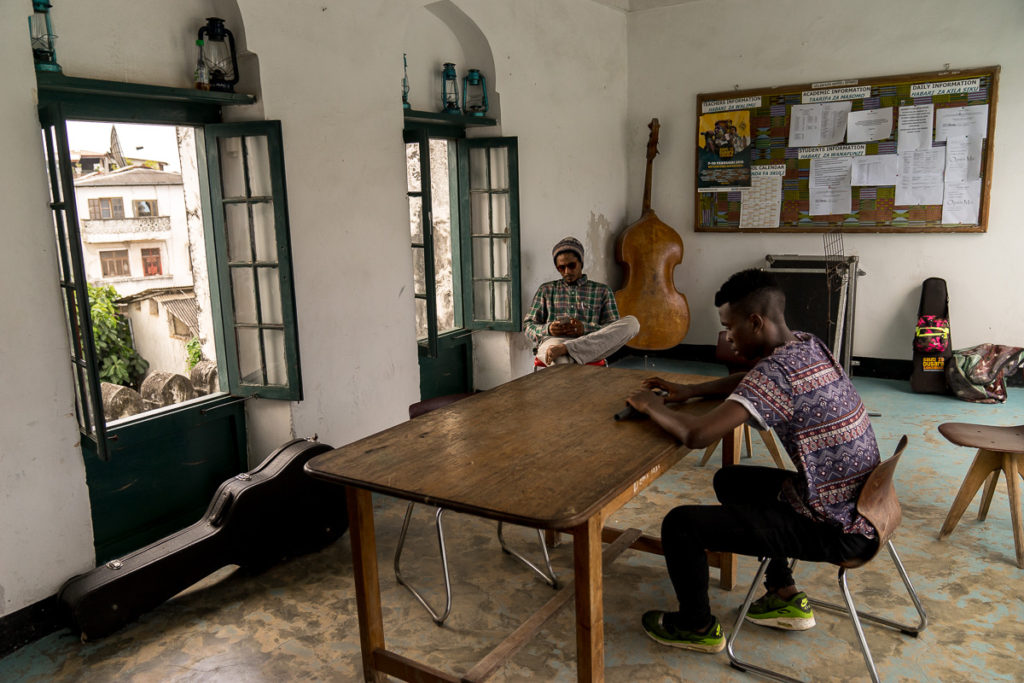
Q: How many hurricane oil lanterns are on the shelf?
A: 5